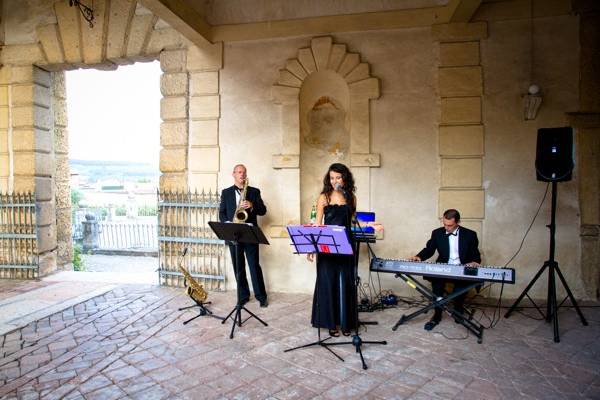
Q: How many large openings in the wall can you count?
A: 1